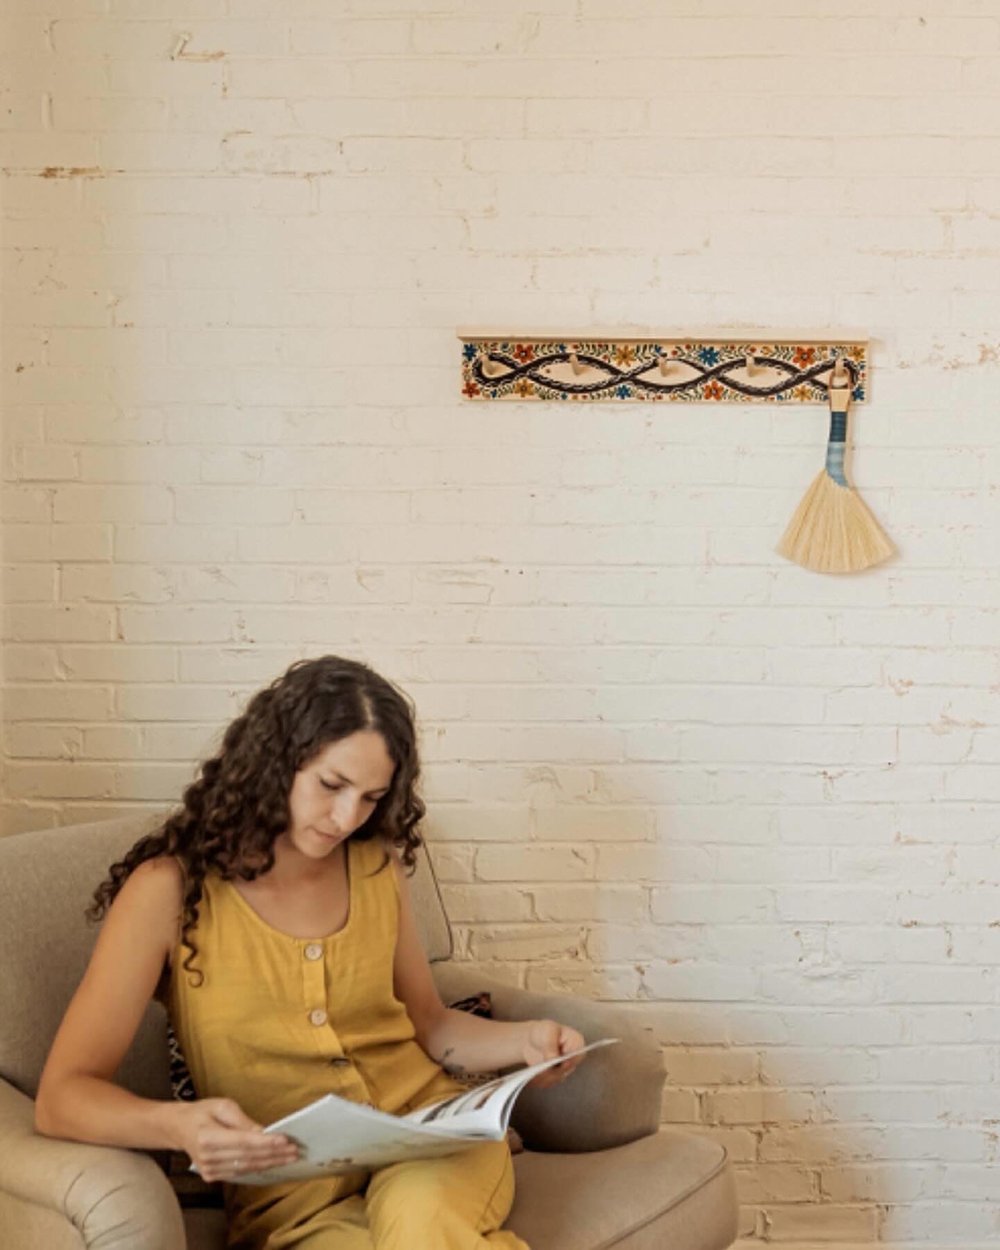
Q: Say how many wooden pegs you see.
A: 5